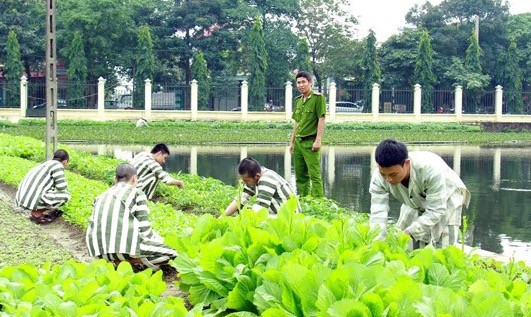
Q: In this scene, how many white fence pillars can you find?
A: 11